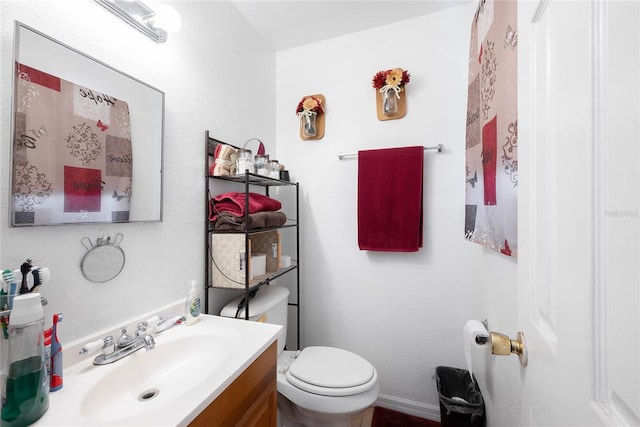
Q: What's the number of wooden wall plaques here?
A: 2